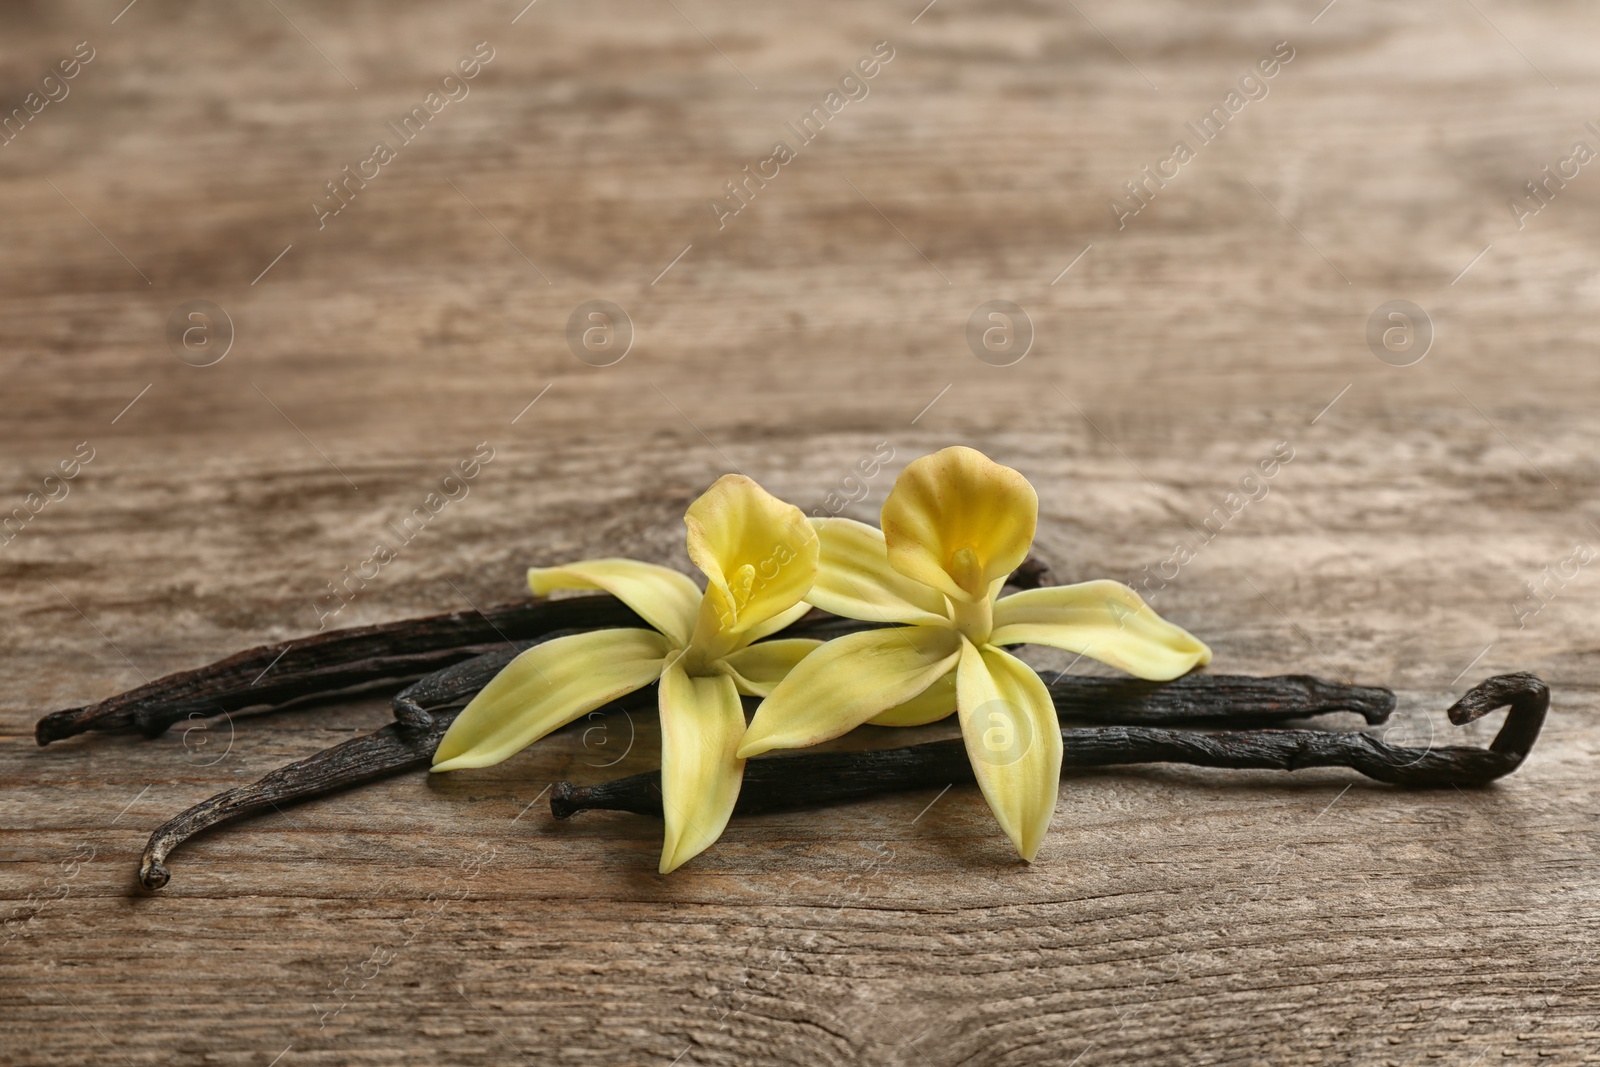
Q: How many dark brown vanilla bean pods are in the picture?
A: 5